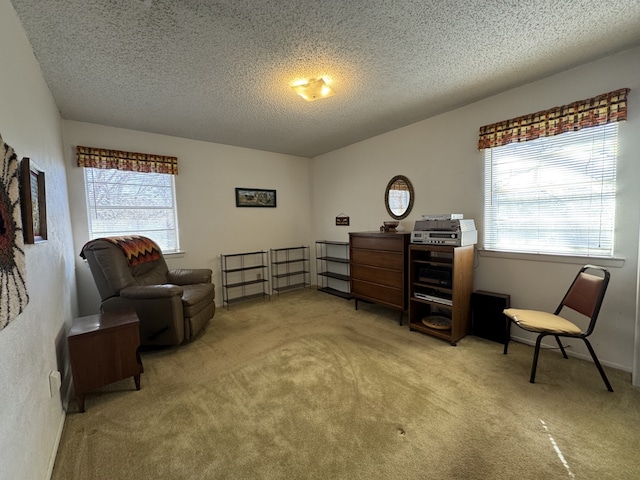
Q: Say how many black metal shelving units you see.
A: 3